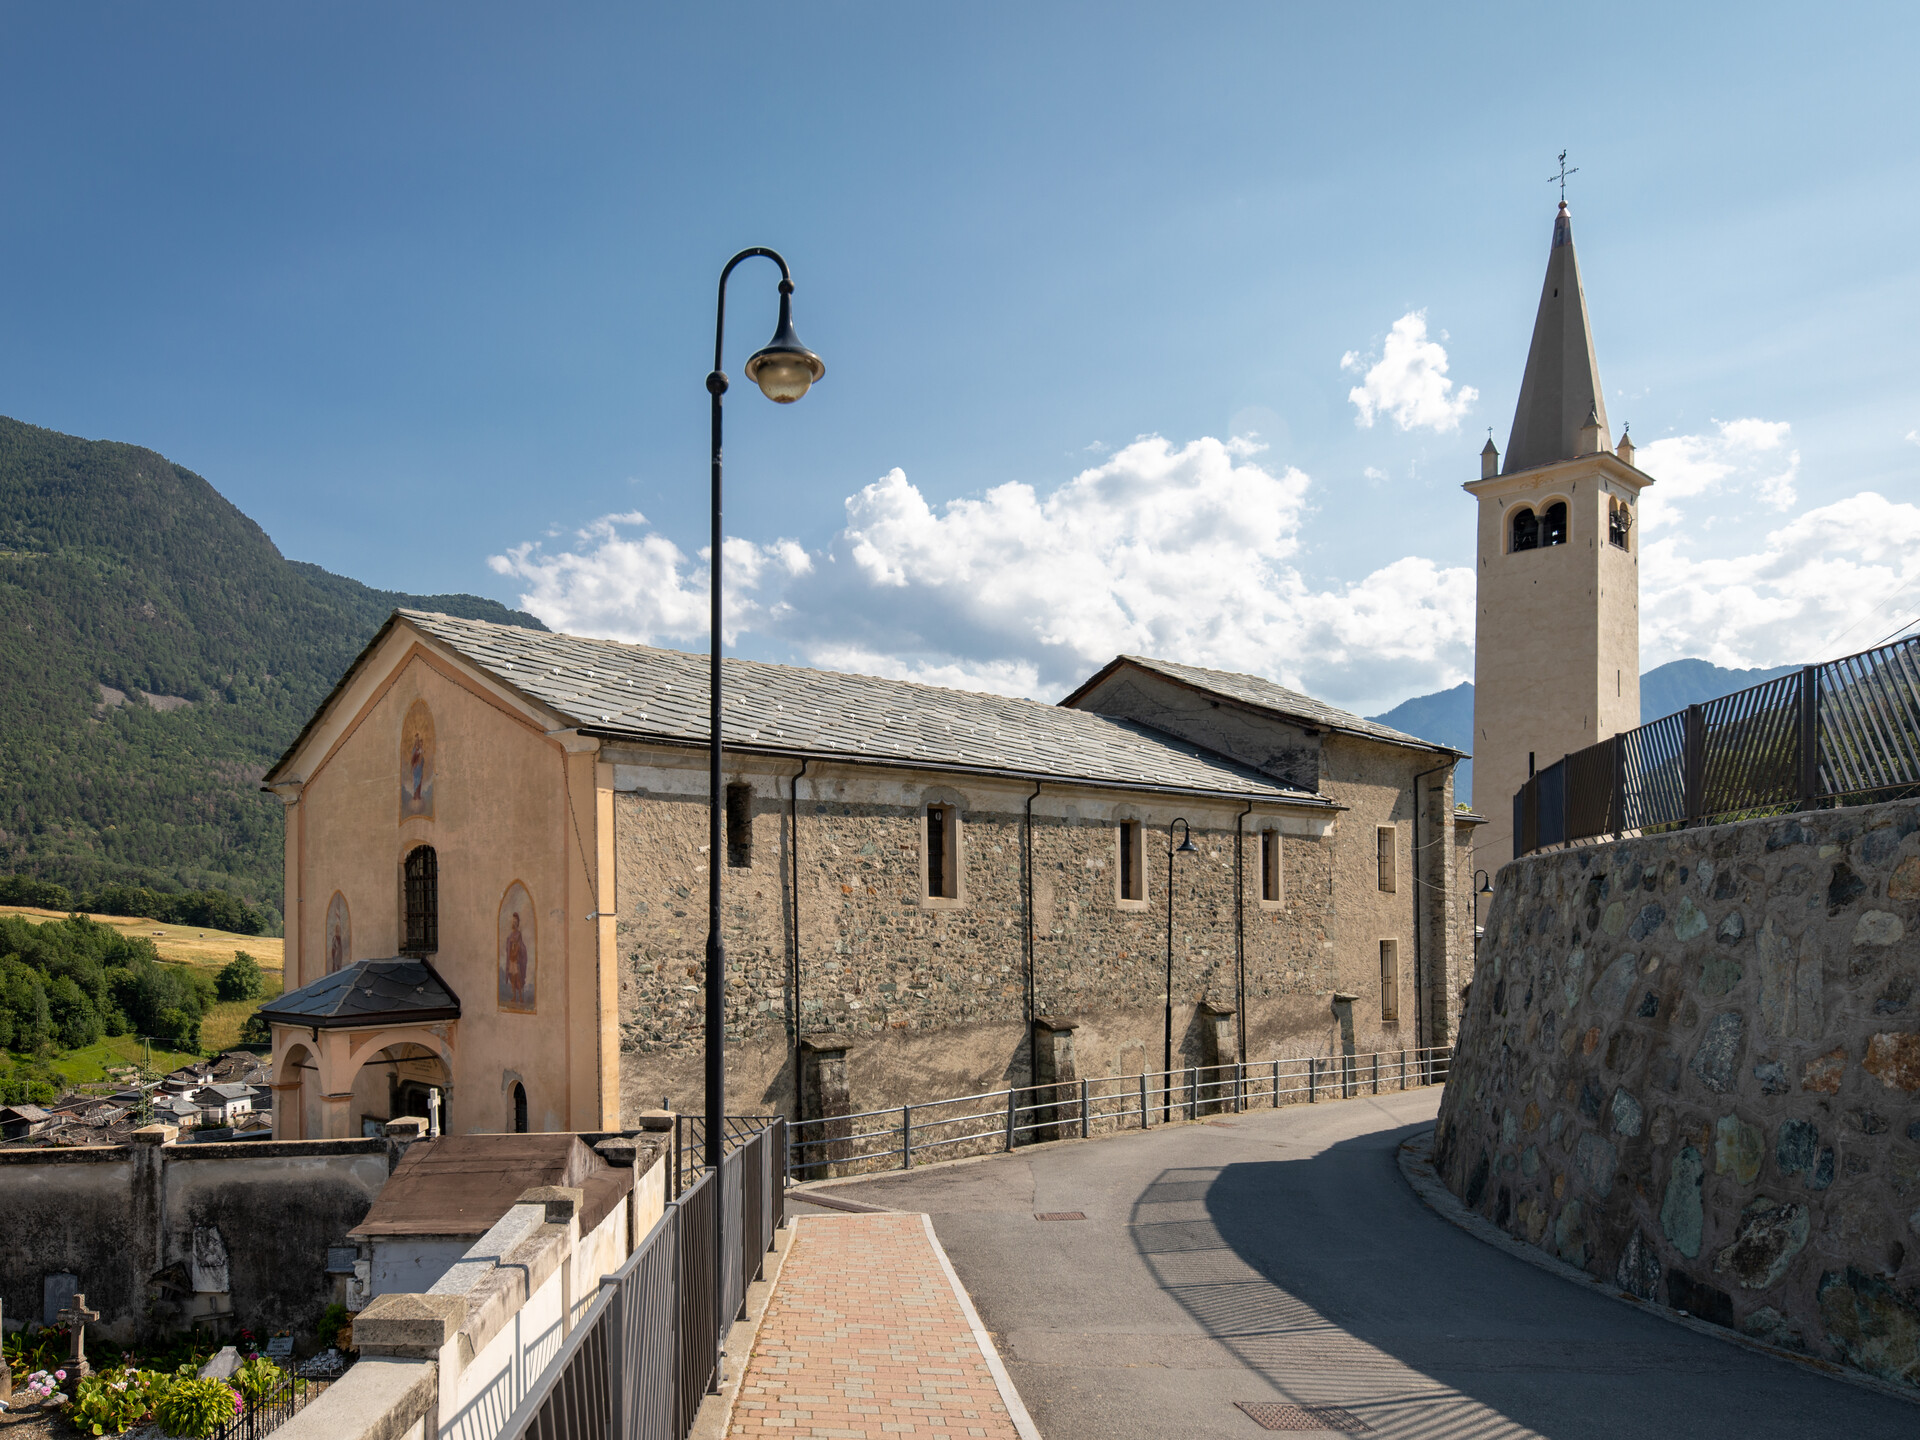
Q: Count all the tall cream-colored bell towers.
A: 1